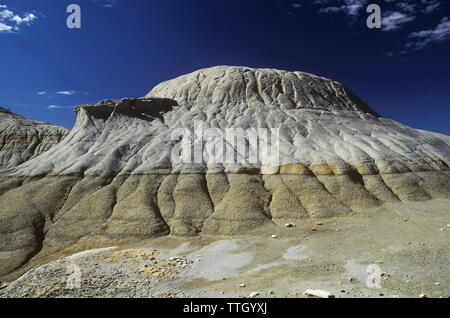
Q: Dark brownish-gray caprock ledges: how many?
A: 1